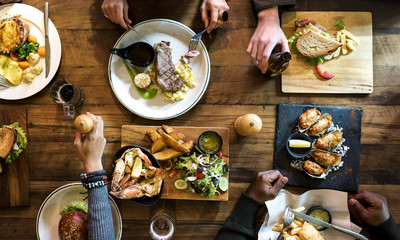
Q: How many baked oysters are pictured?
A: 5